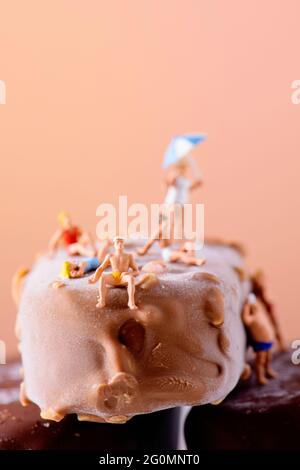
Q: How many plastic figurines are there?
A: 7